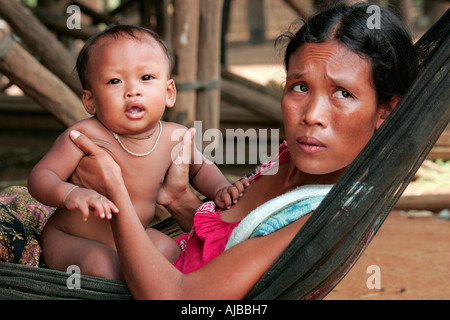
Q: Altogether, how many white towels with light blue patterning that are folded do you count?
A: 1